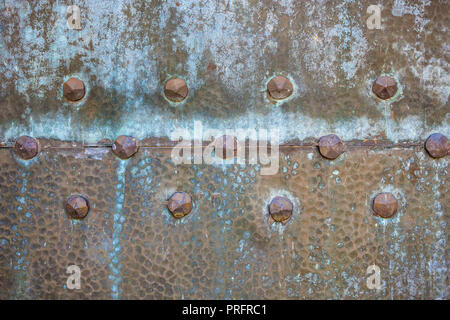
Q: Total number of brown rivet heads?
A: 13